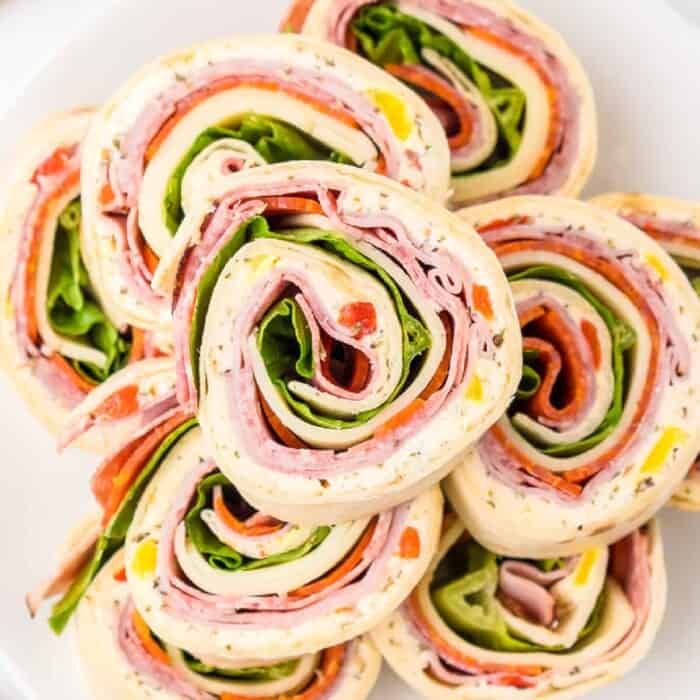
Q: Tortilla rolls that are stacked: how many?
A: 9